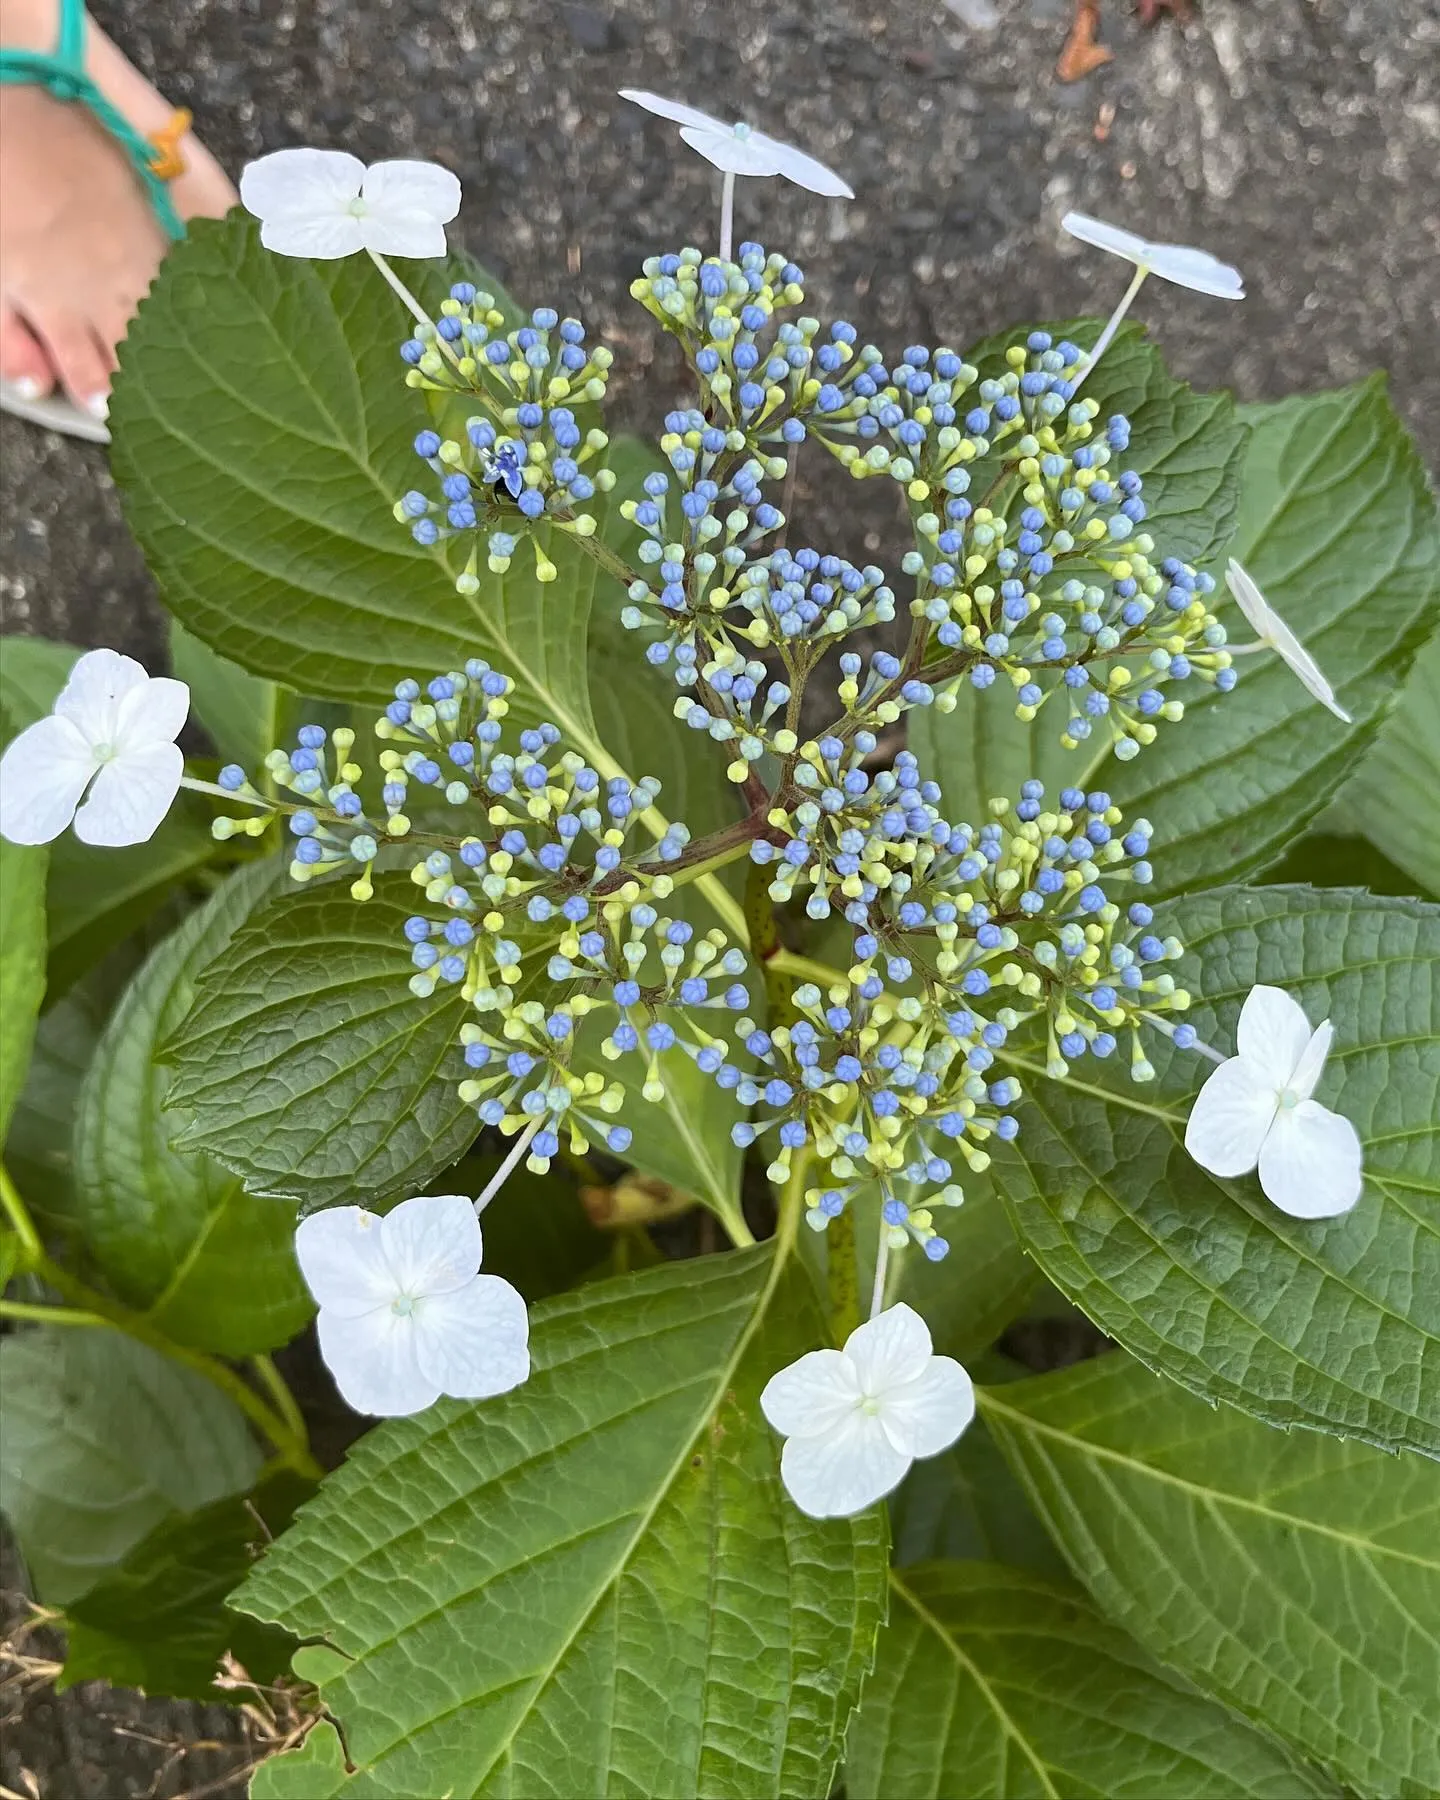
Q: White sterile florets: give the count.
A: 8